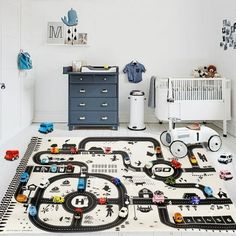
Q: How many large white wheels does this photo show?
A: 3